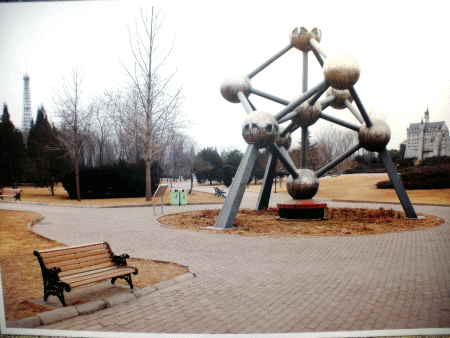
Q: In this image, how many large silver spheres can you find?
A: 9